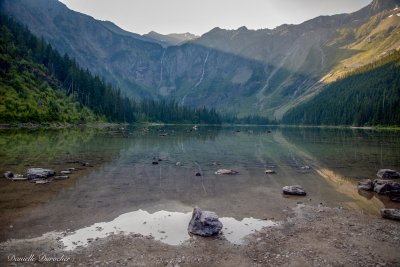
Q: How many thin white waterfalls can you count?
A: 2